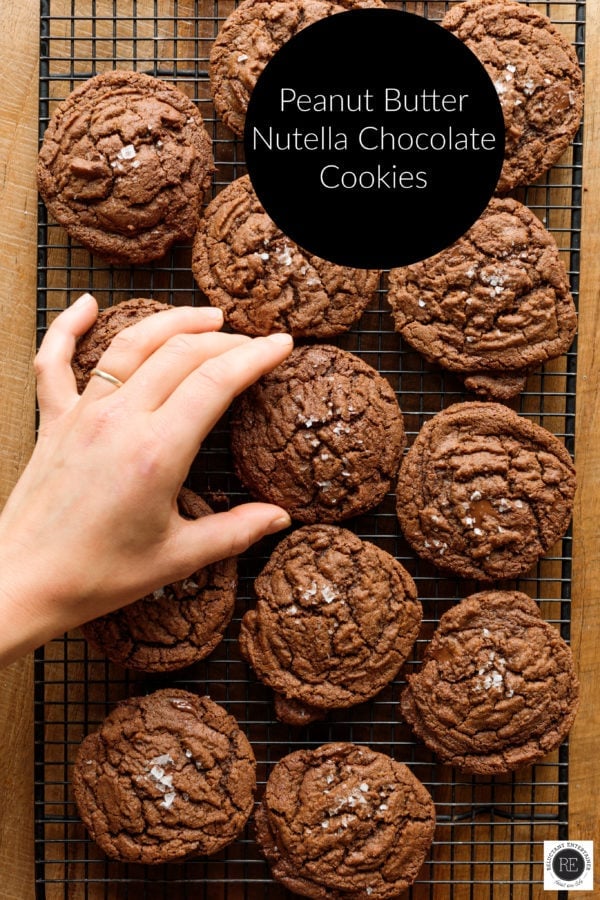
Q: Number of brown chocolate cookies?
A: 13